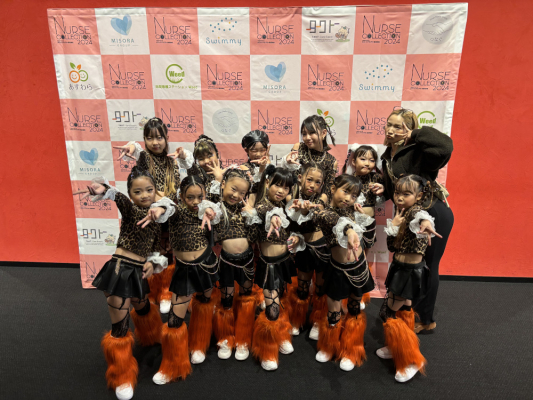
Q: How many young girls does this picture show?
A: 12